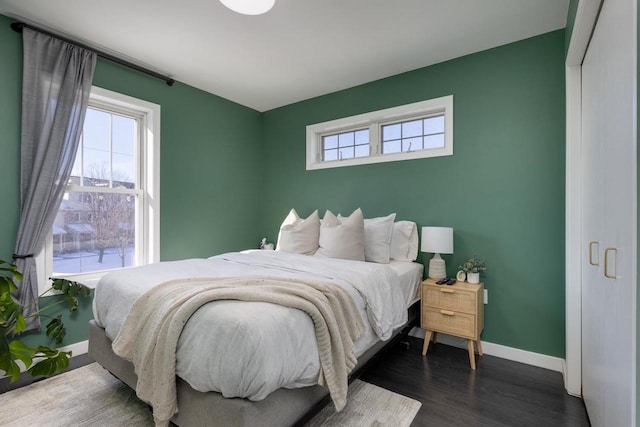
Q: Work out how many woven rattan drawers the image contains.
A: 2